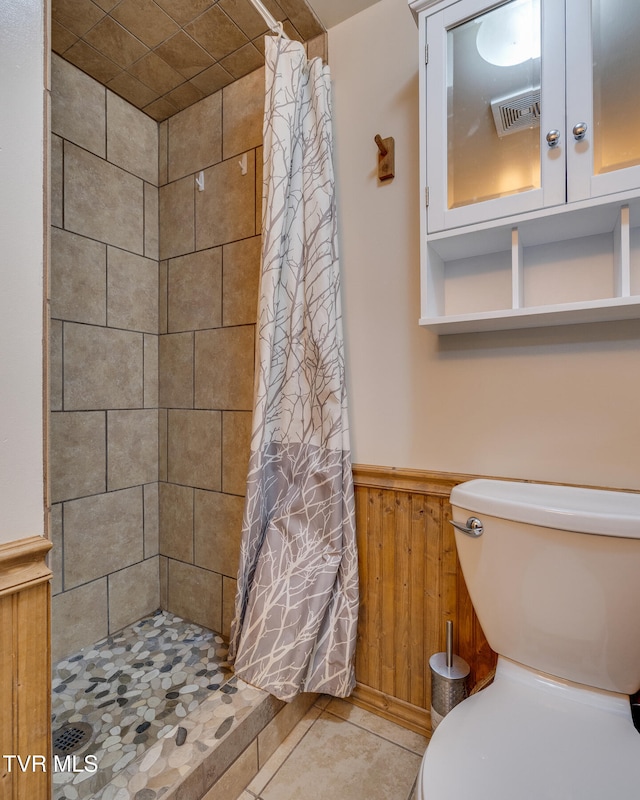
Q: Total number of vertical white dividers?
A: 2